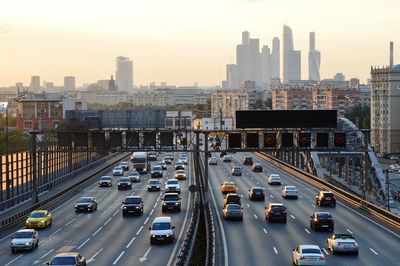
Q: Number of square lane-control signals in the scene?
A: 14